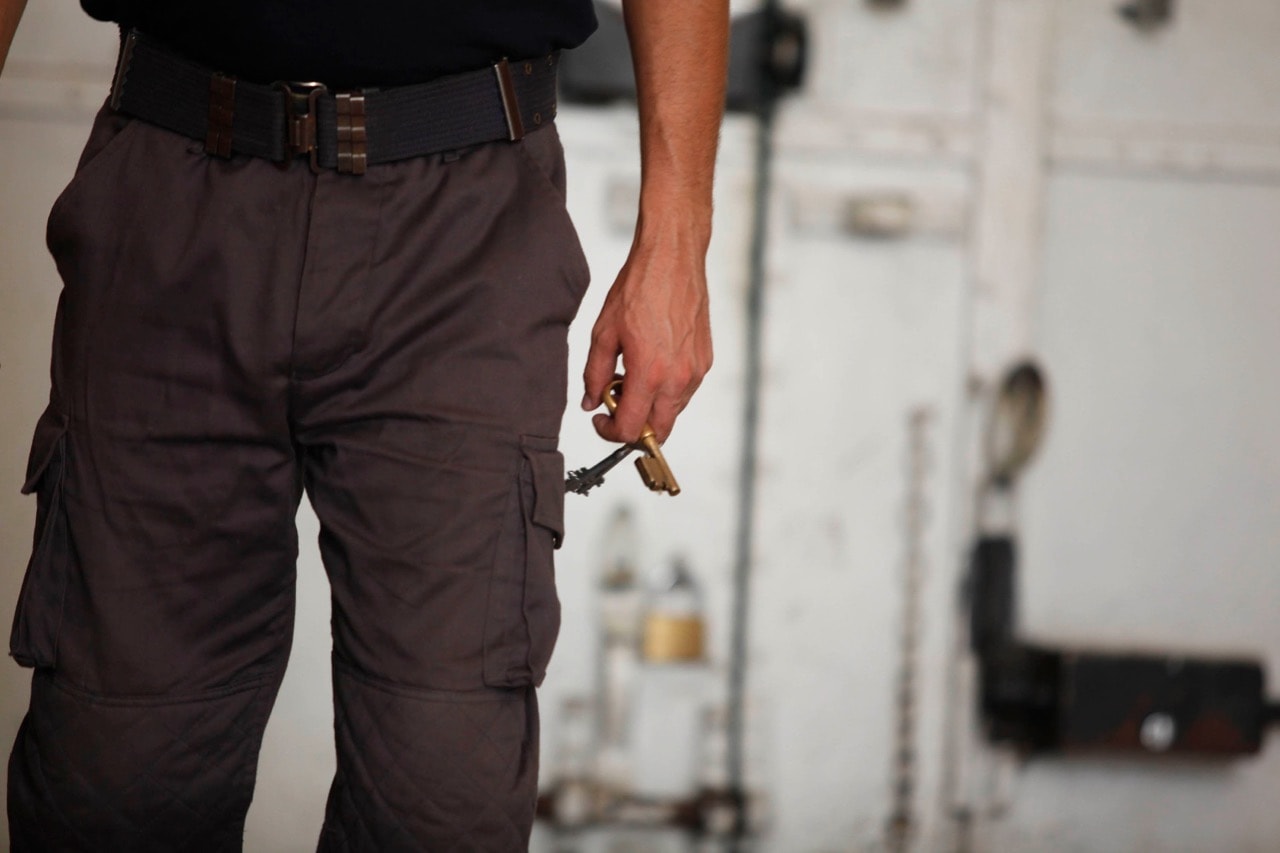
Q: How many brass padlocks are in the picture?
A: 1